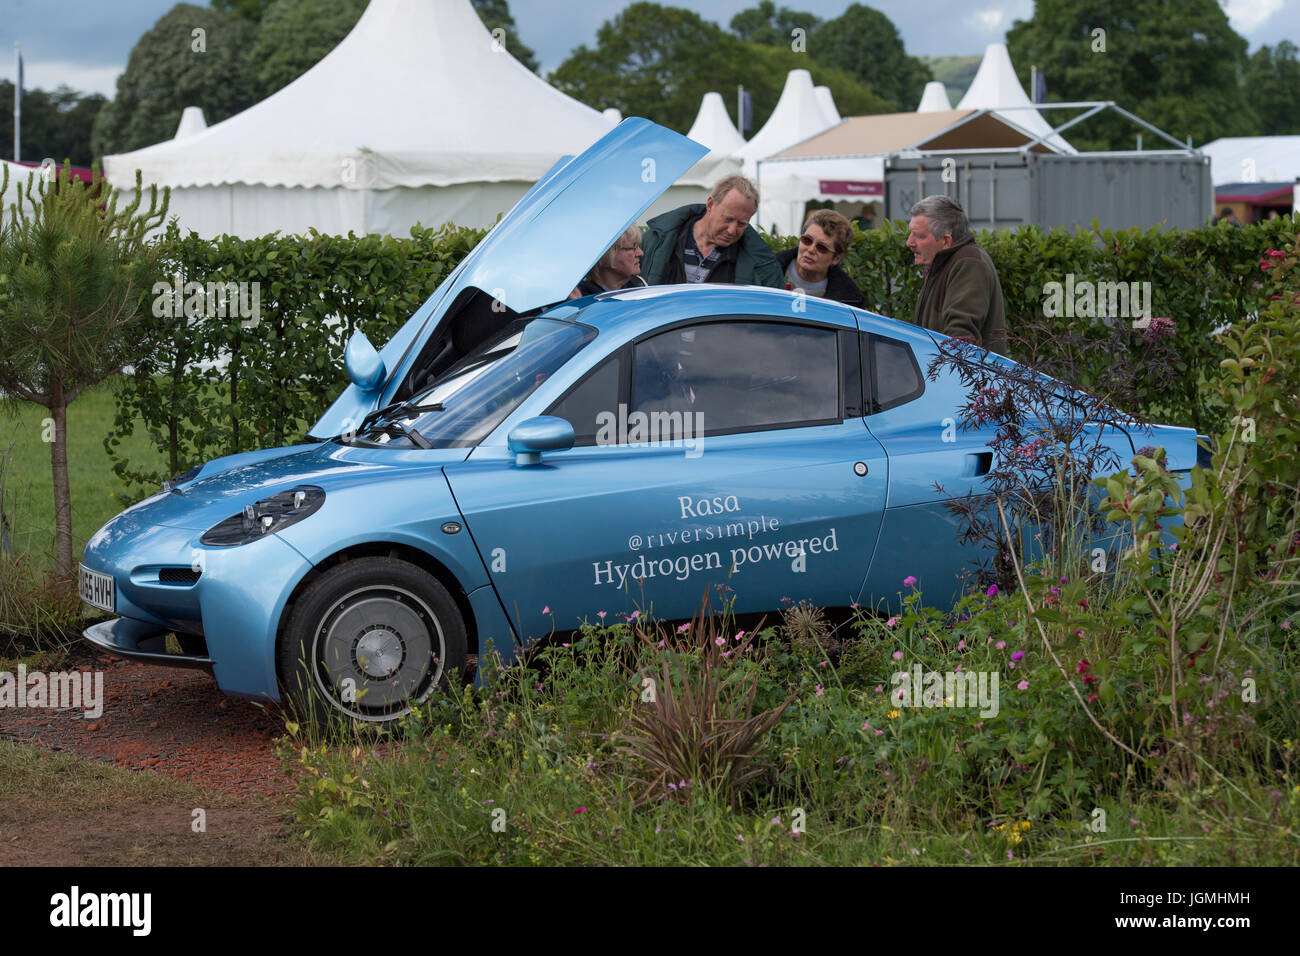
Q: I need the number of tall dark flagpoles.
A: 3